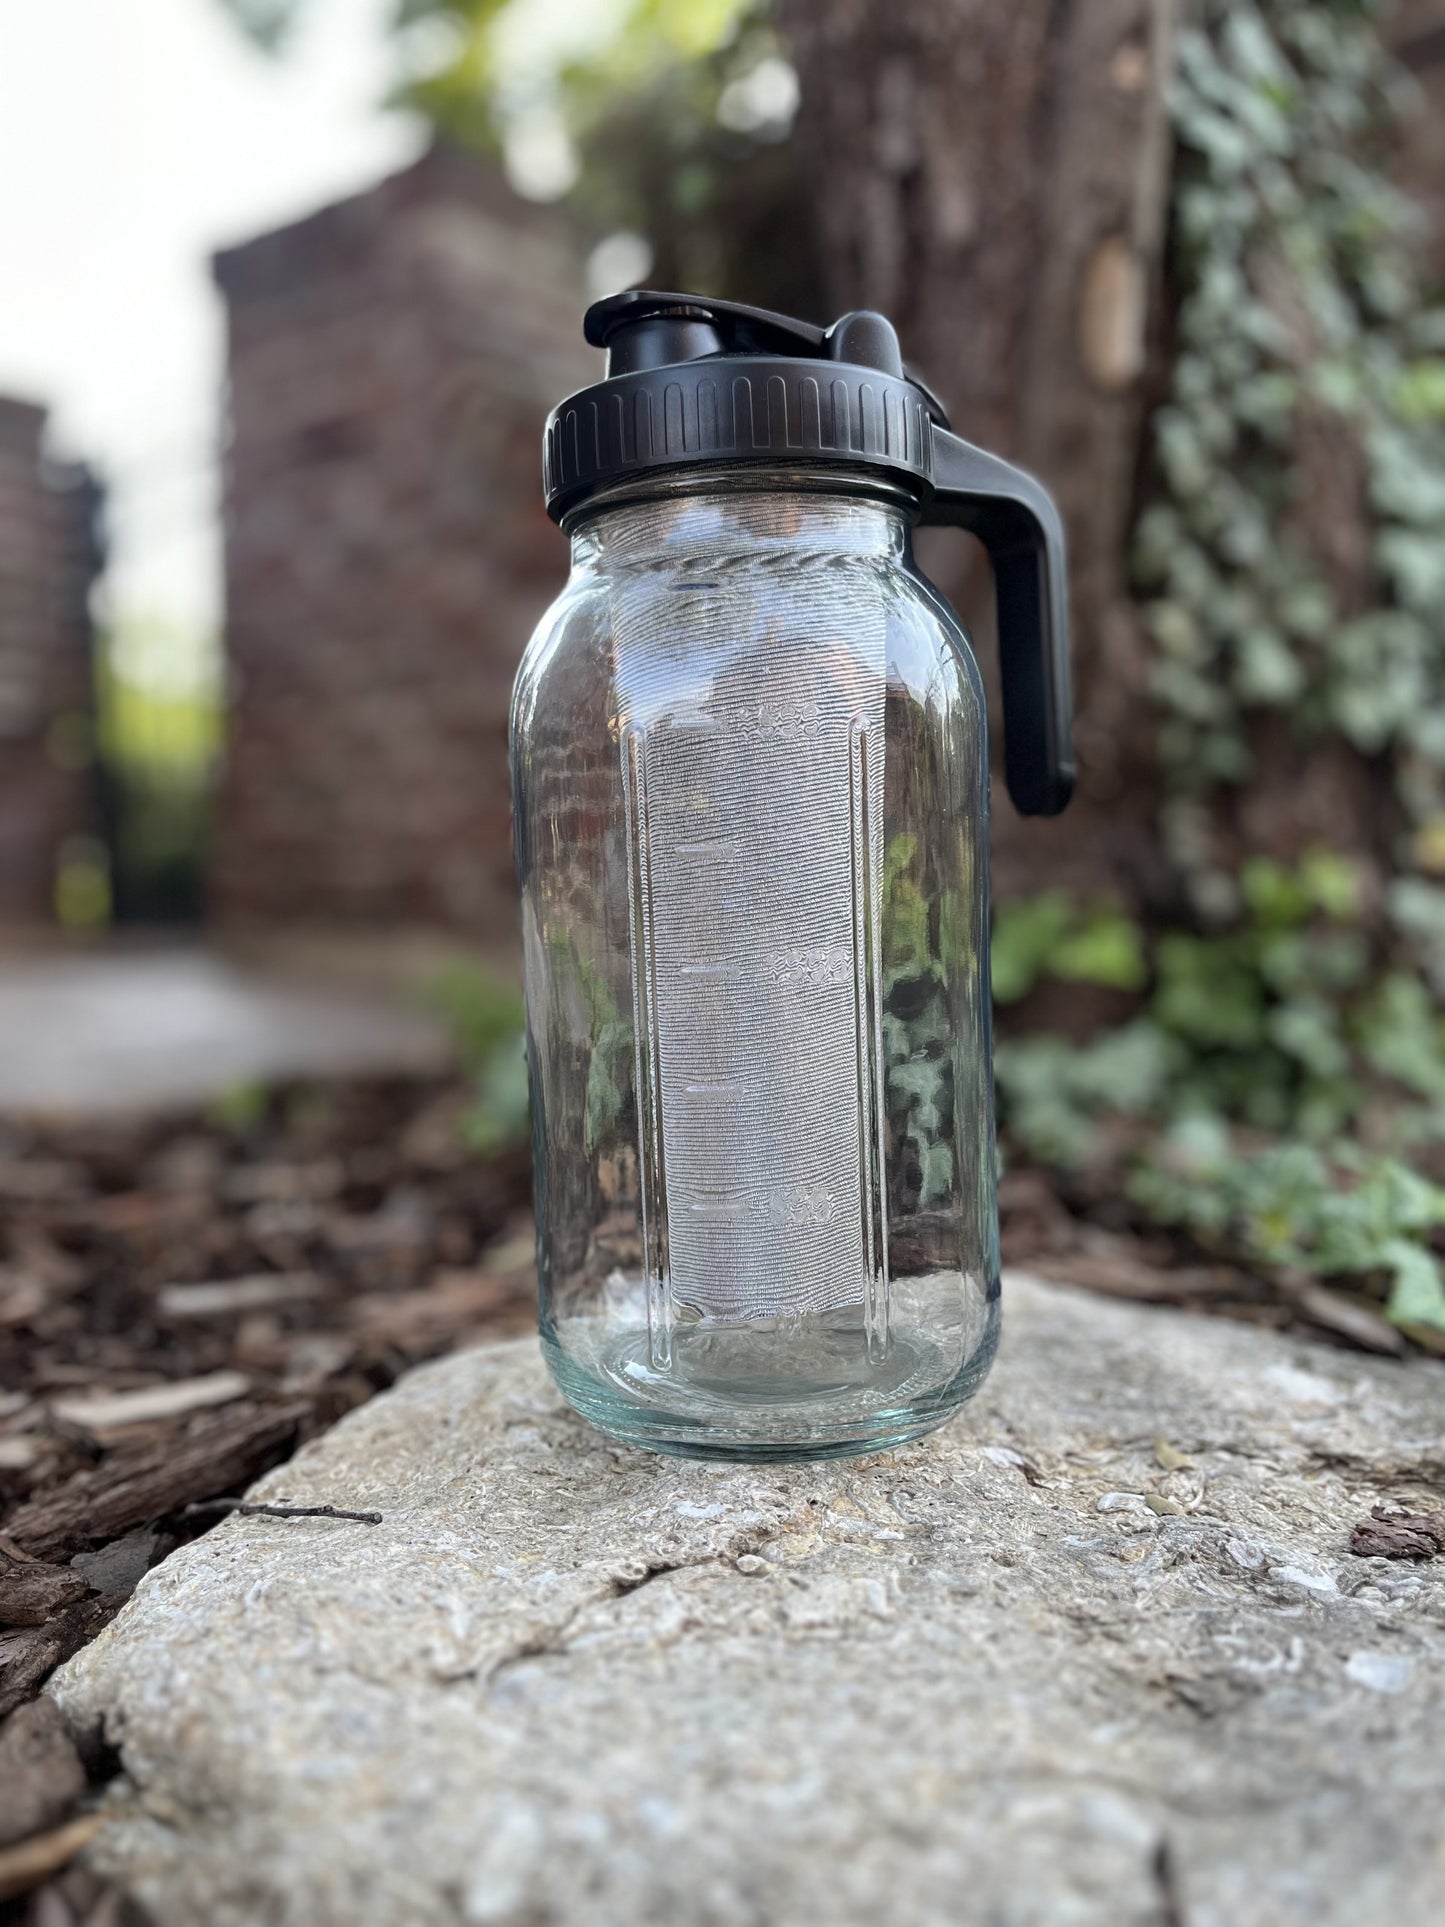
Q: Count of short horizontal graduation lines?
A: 5